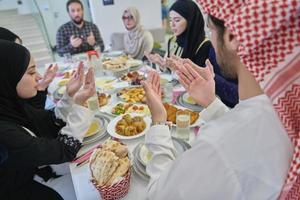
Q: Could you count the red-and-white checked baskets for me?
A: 1